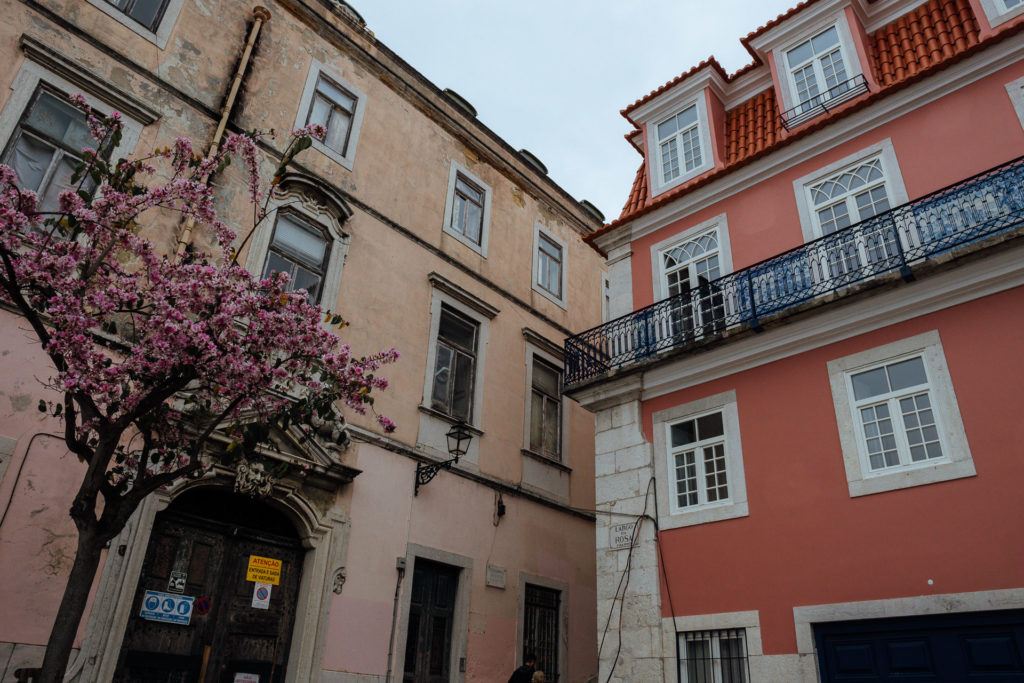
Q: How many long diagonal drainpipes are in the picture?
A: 1